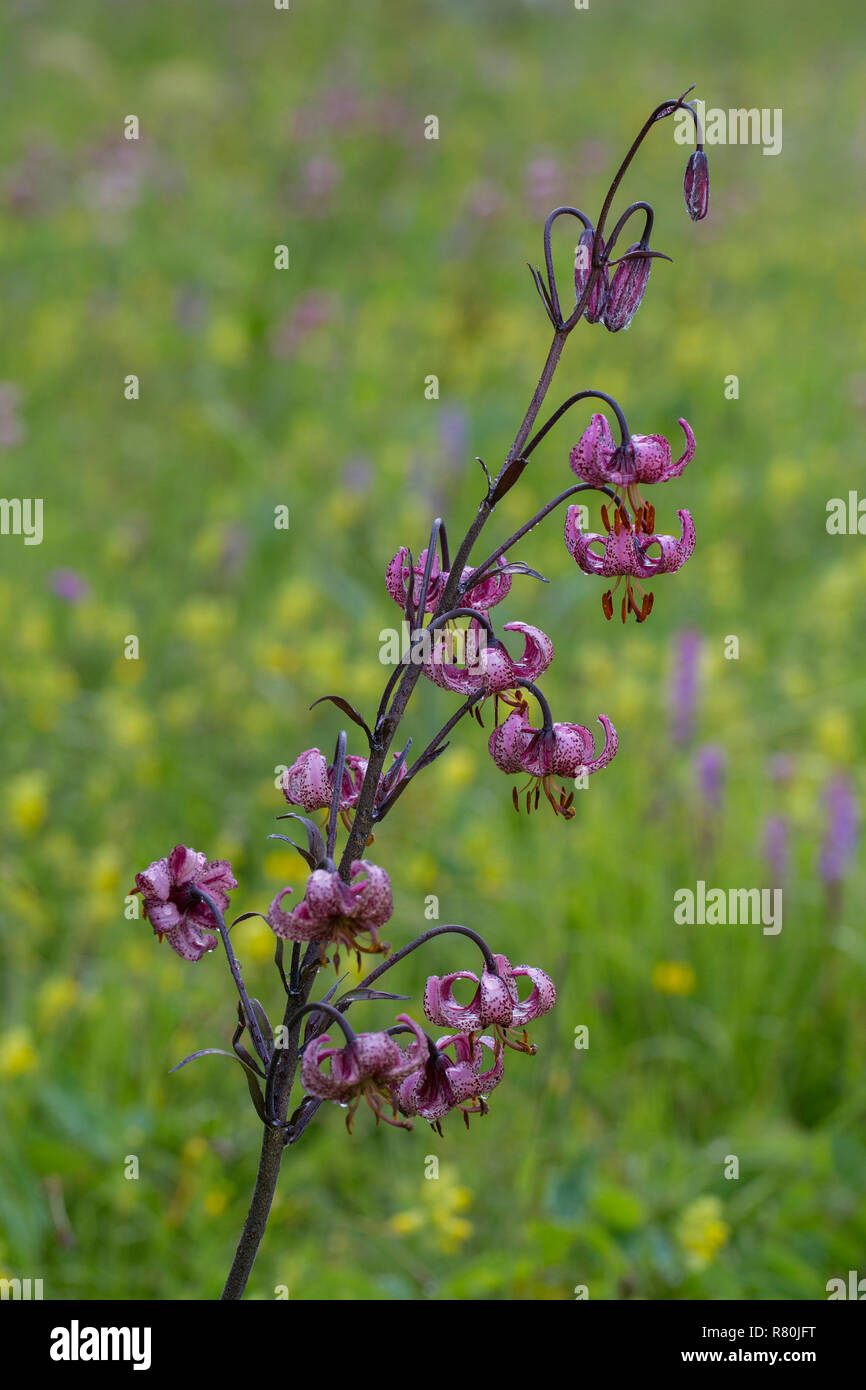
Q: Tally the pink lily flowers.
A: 11